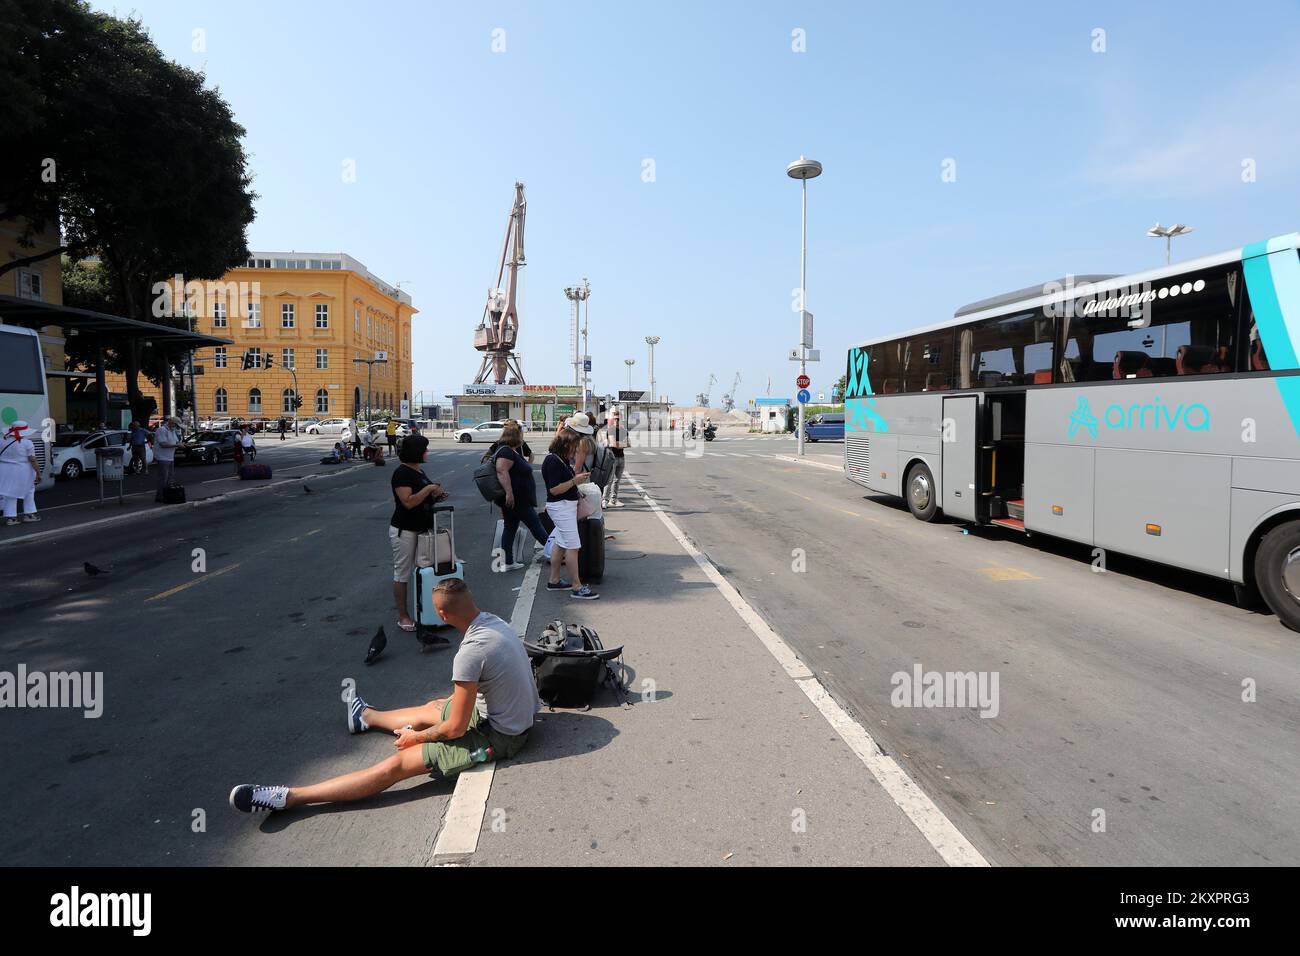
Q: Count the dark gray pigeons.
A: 4